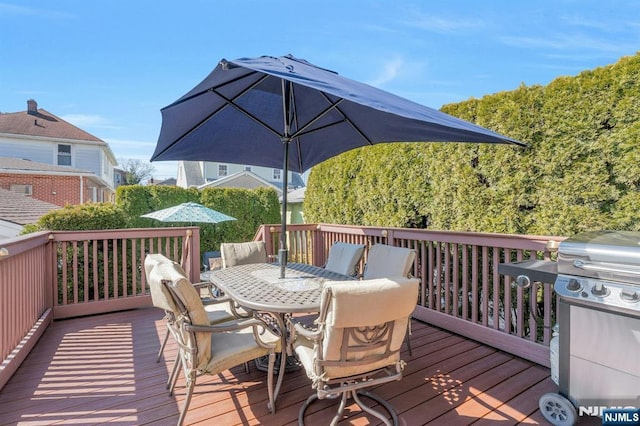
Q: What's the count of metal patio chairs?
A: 6